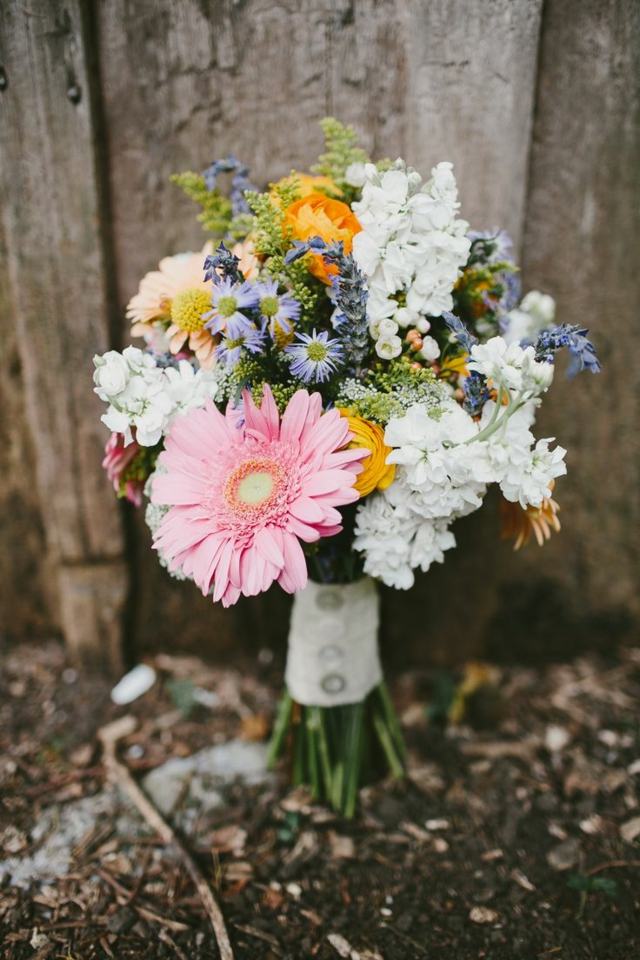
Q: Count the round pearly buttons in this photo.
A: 4